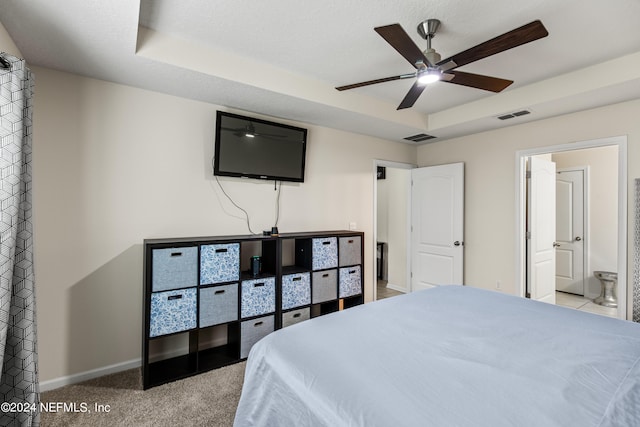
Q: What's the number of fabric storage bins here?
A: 12